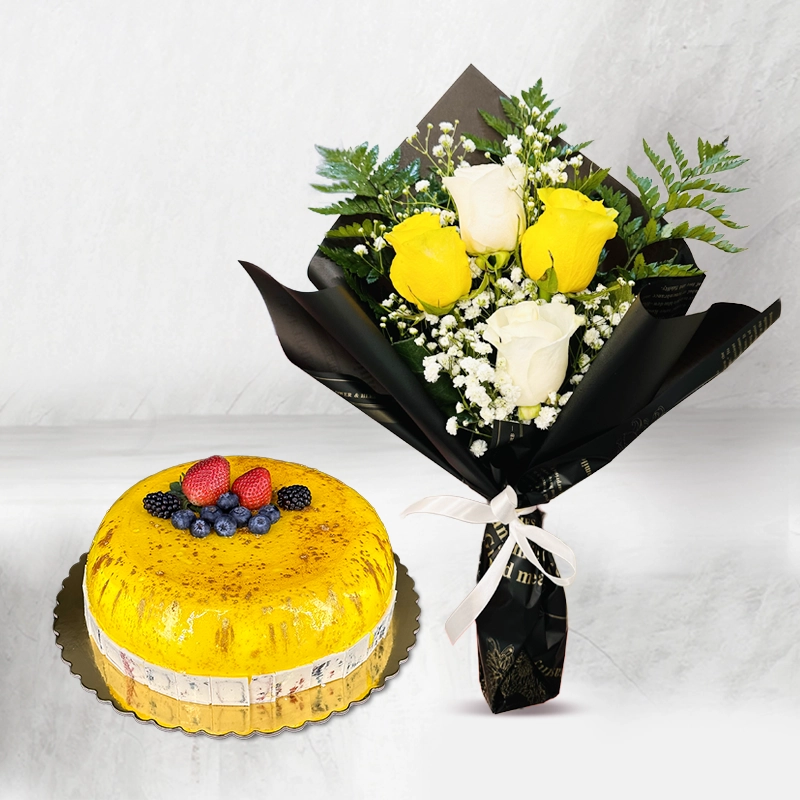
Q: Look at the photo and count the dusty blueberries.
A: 8